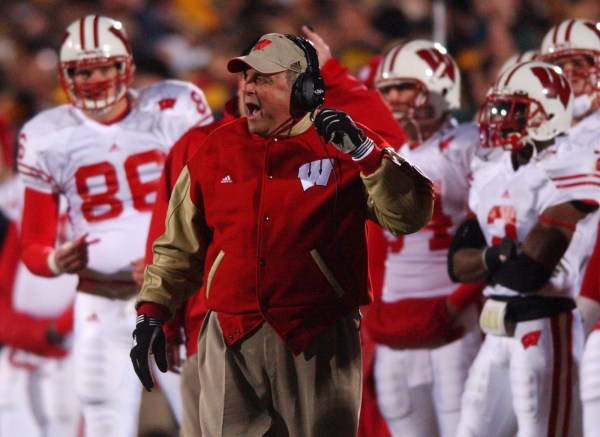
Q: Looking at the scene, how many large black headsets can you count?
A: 1